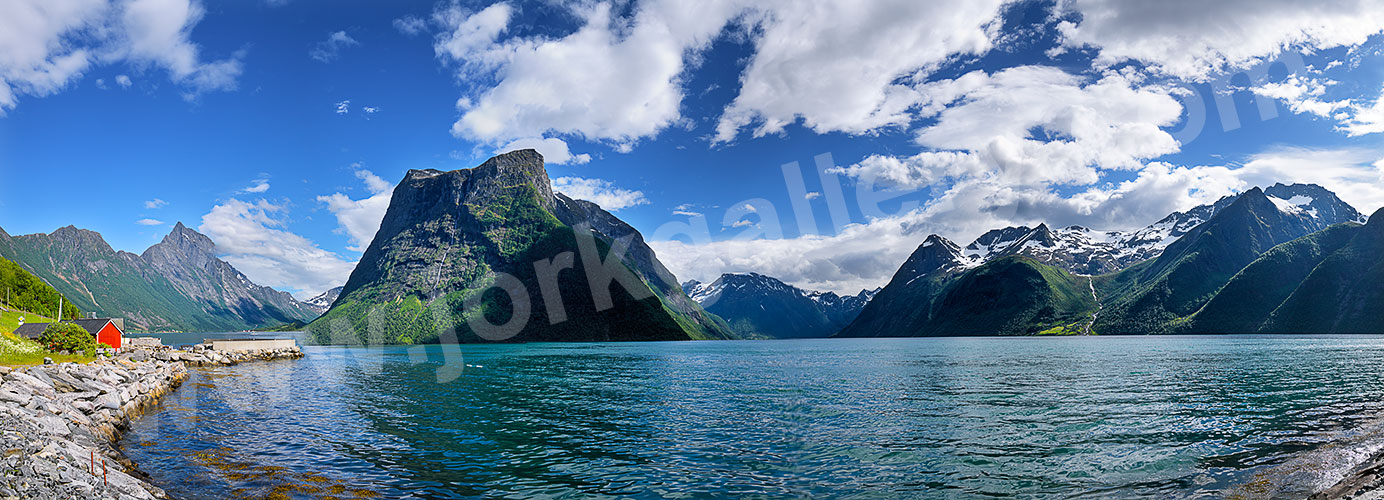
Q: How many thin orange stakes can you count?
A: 2